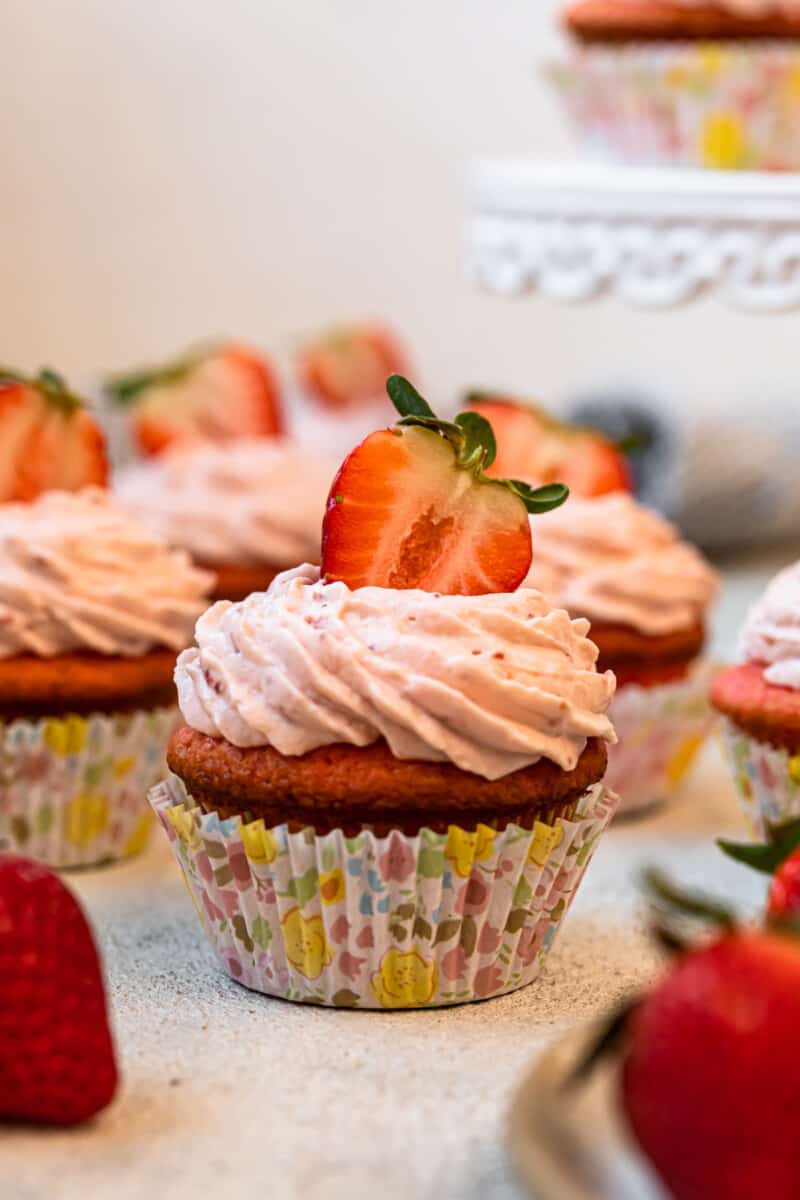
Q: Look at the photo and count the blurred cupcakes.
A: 6